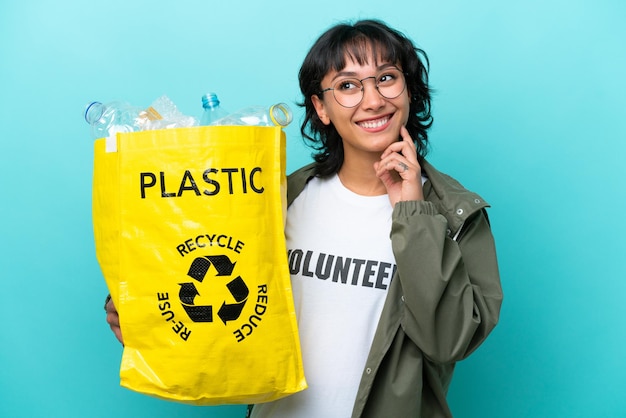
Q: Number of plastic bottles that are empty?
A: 3